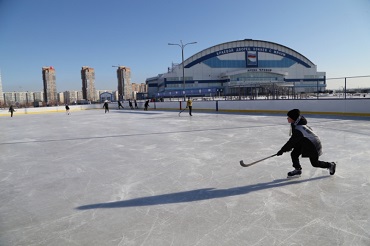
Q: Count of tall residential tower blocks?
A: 3